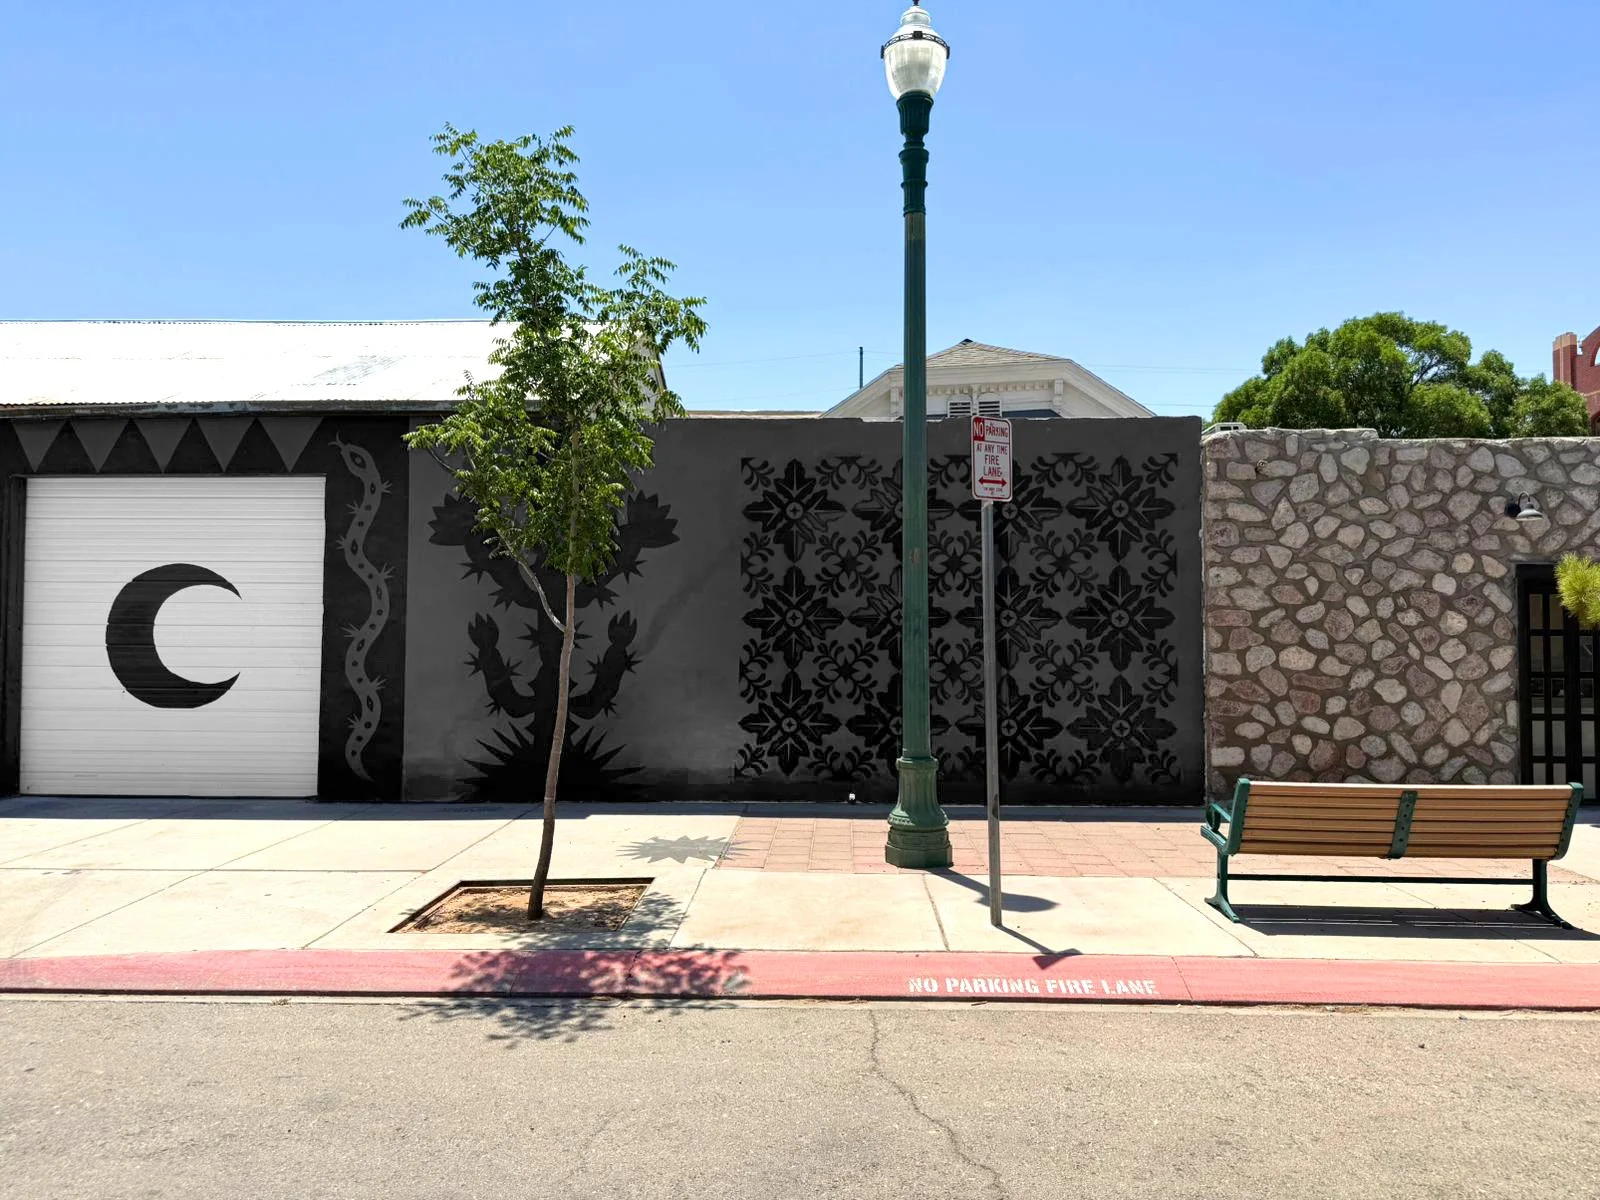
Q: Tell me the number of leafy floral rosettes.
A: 12